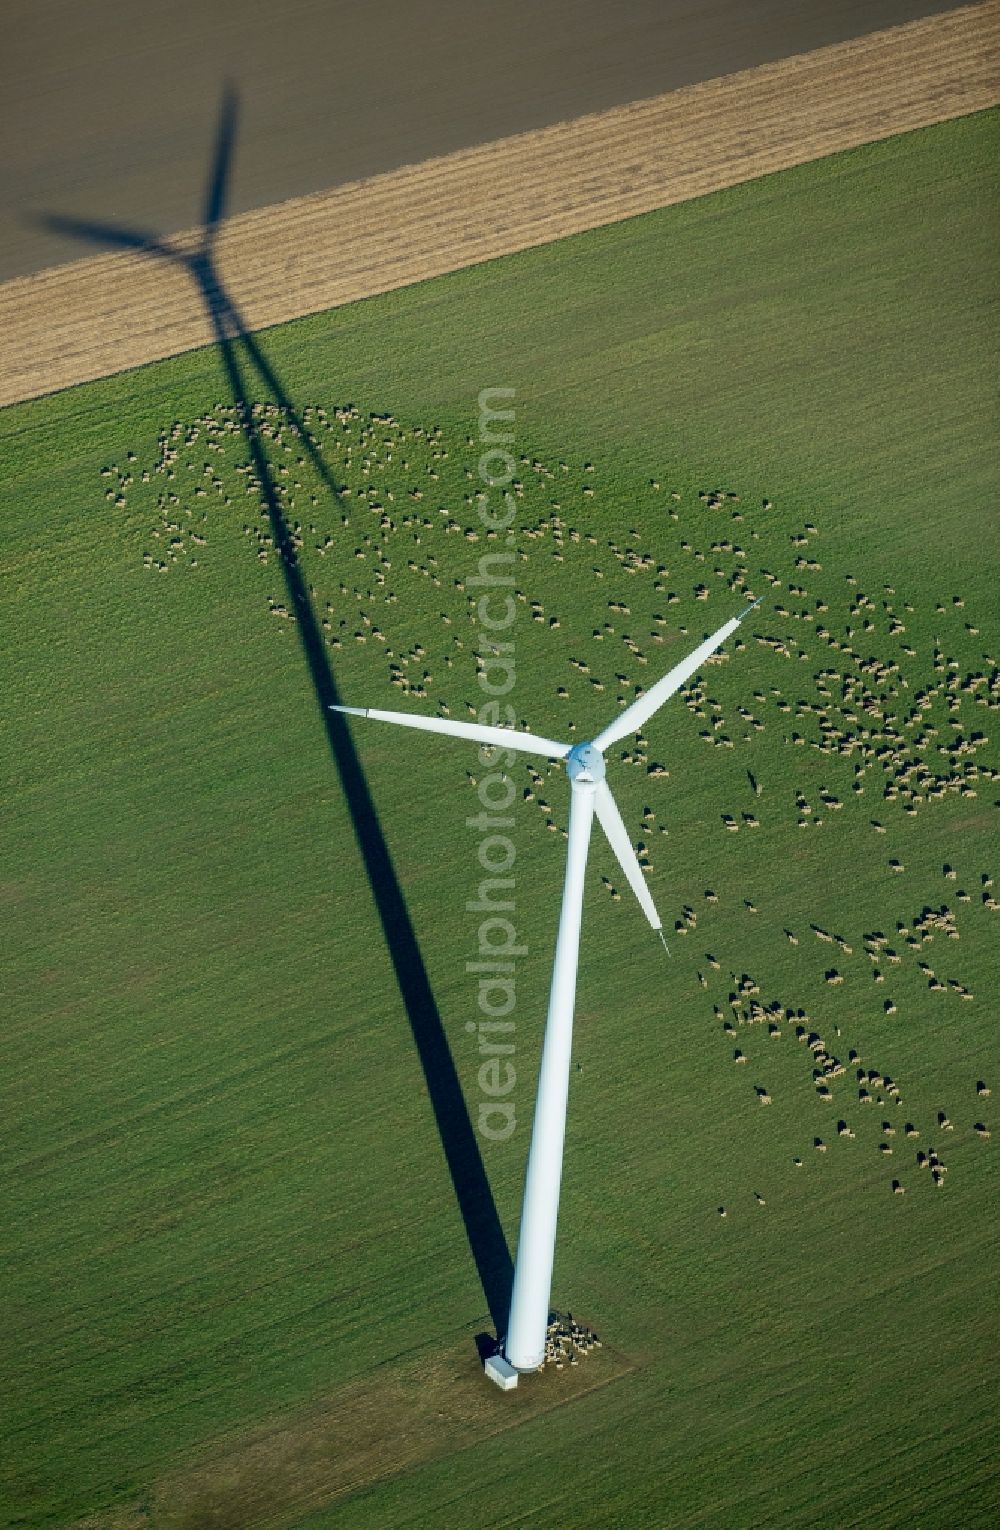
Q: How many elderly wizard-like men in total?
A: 0